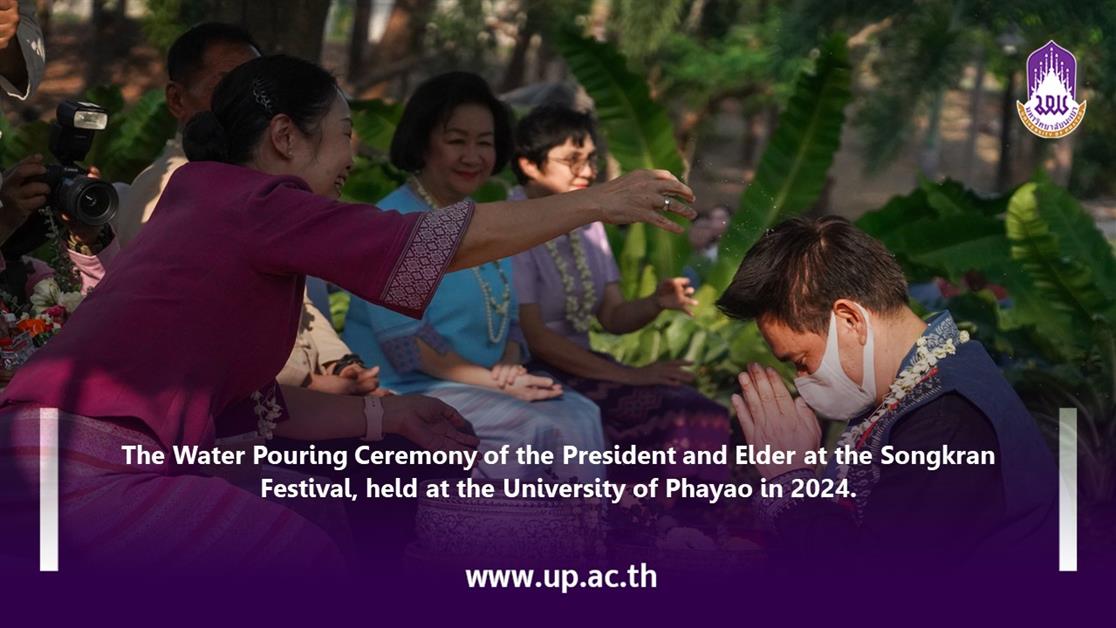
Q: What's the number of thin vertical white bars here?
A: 2